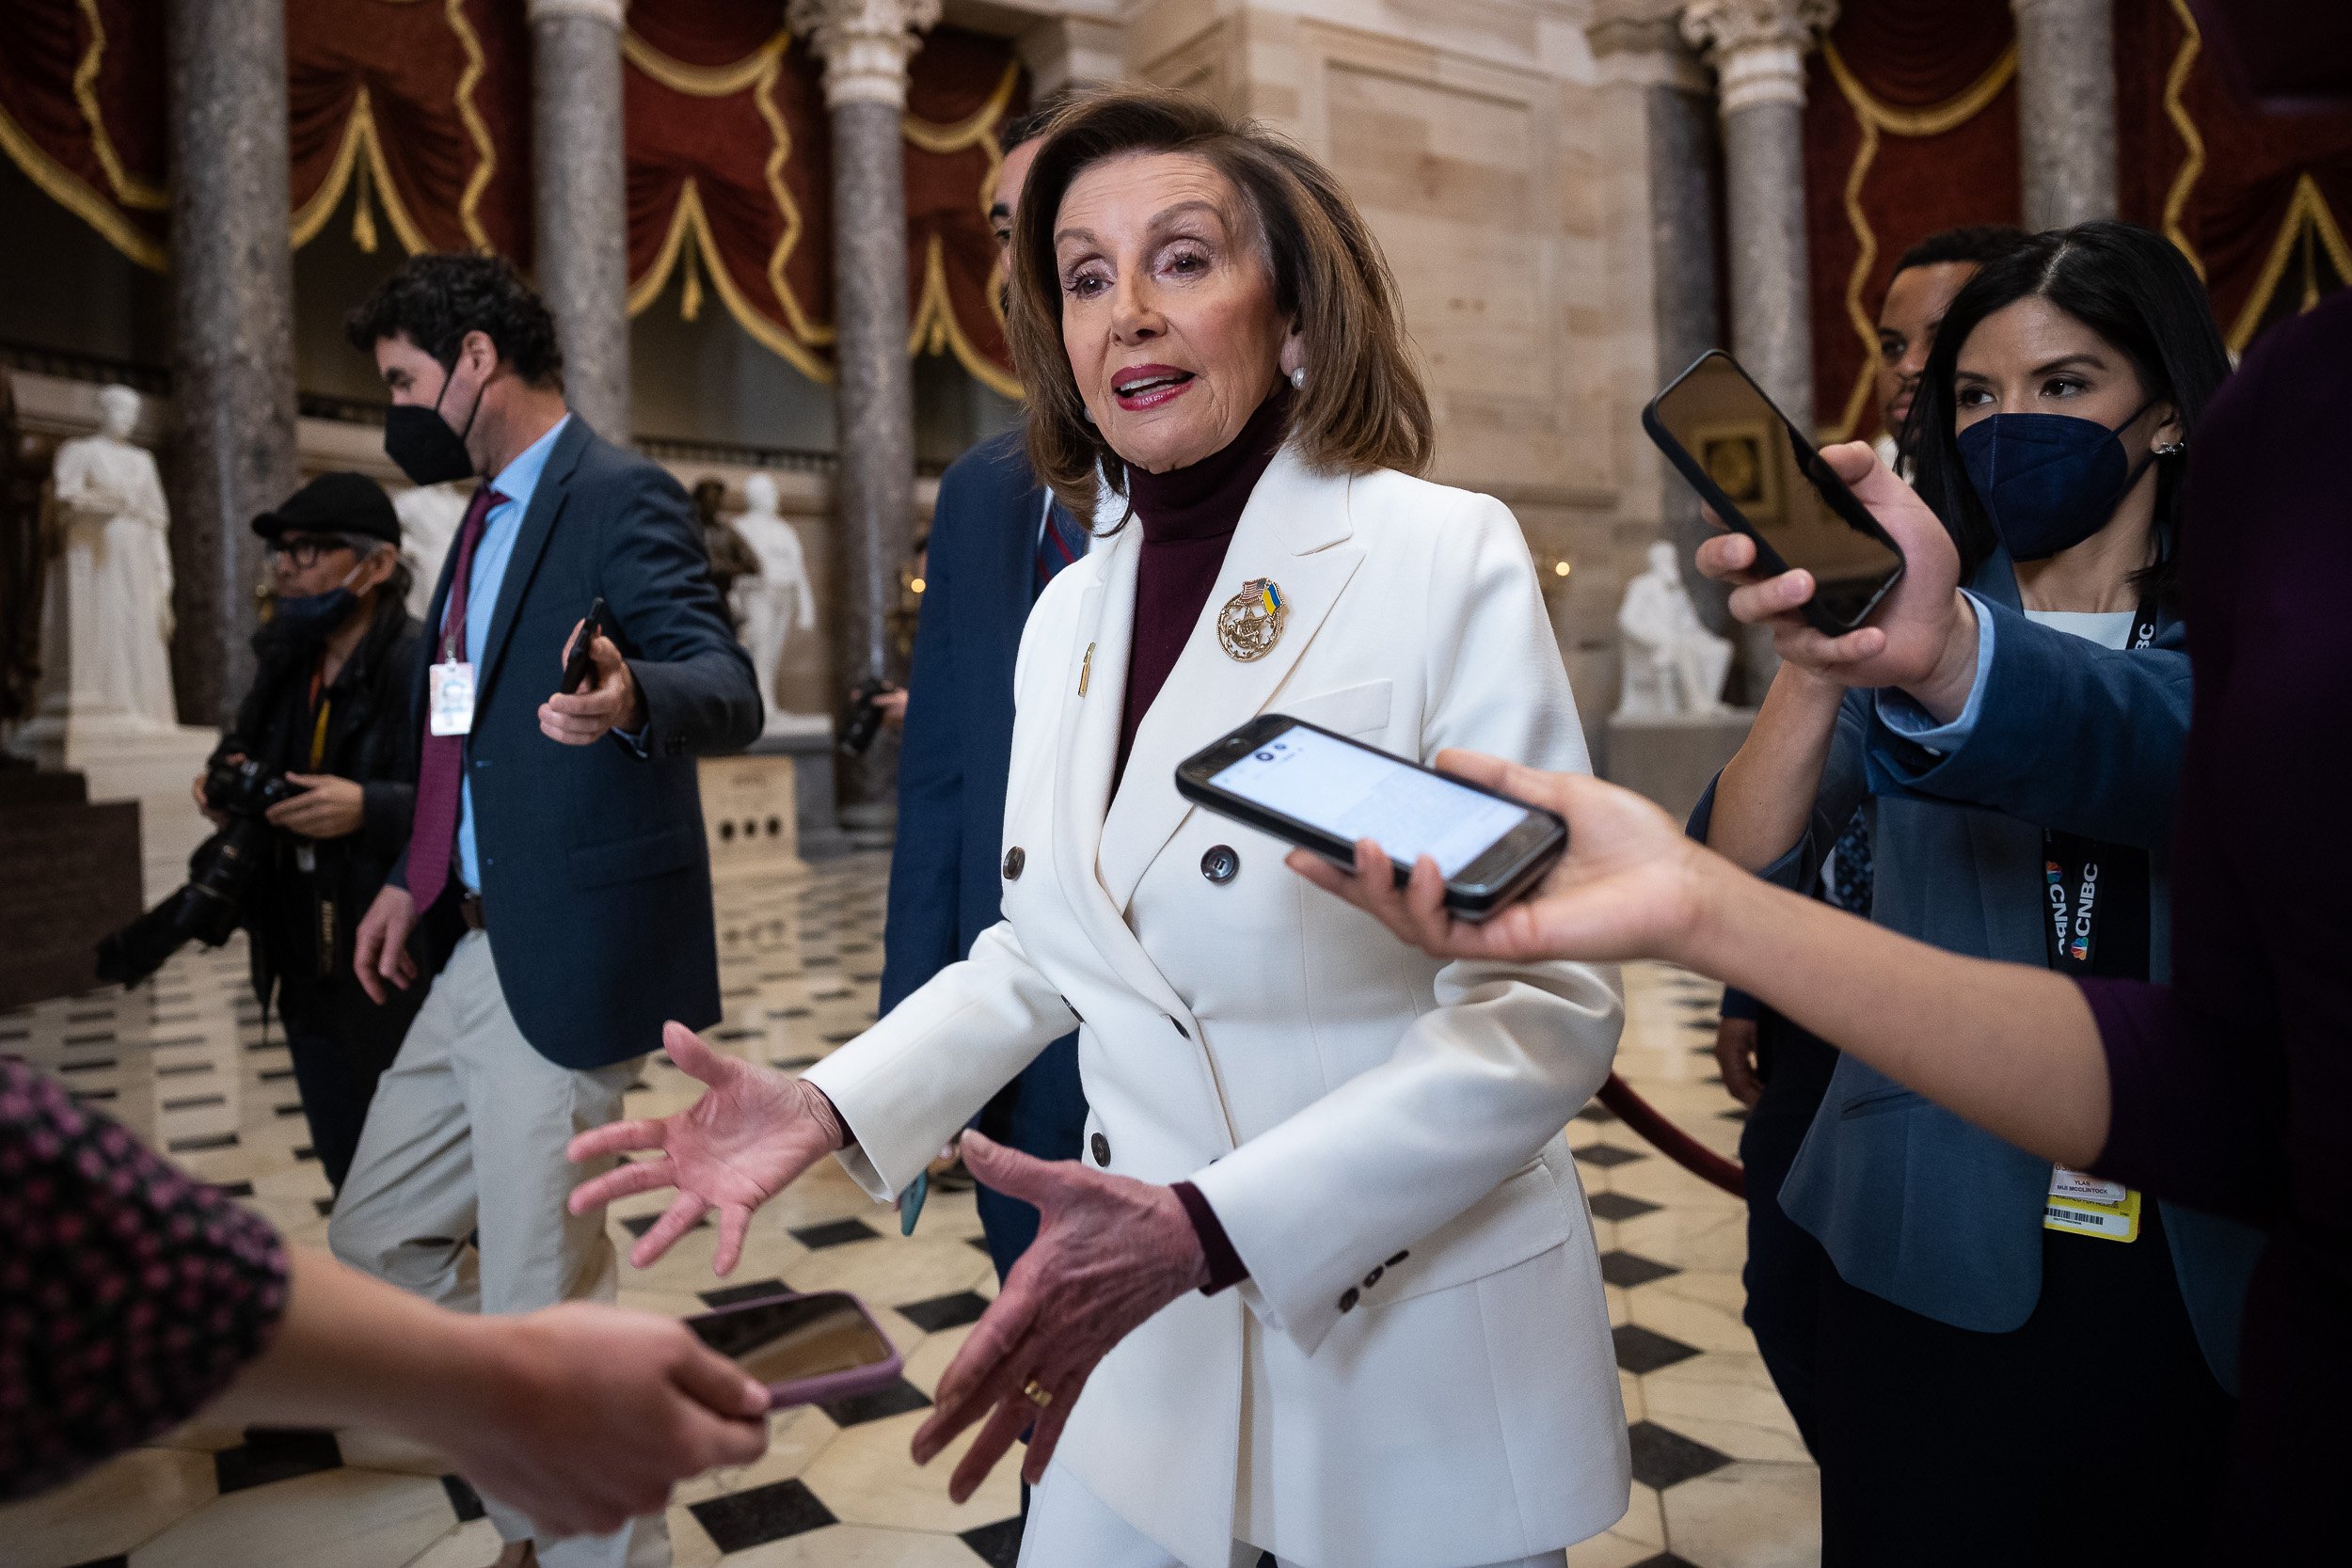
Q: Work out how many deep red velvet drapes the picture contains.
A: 6